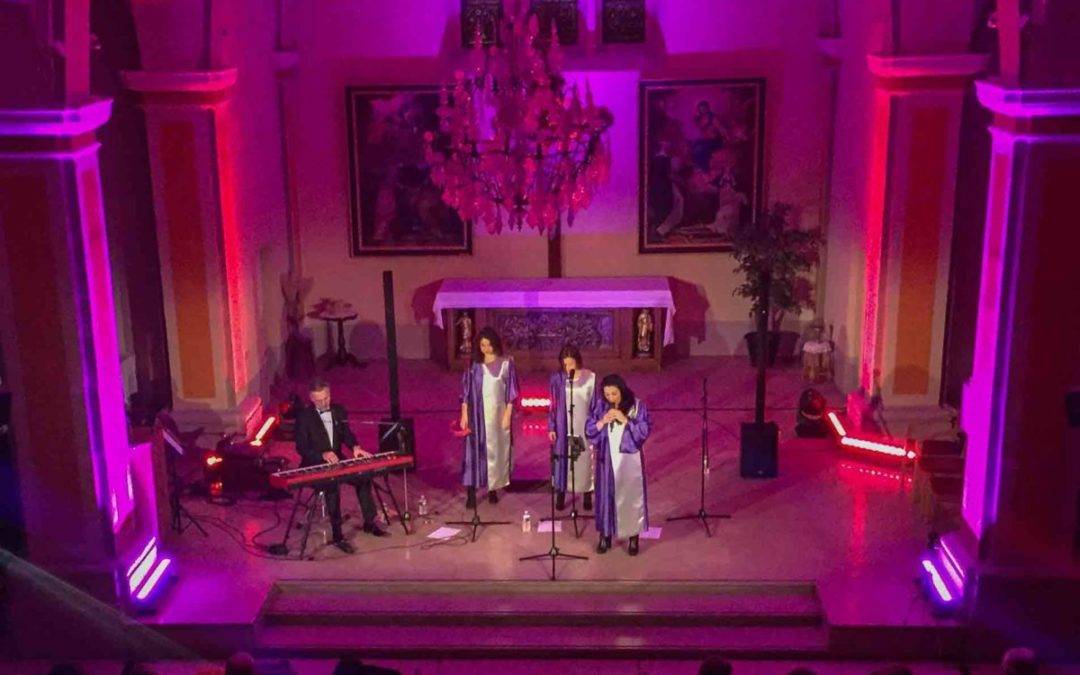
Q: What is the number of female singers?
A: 3